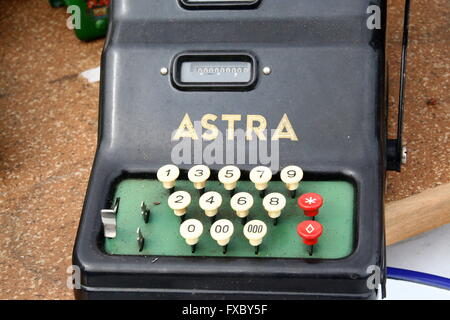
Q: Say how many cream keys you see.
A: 12